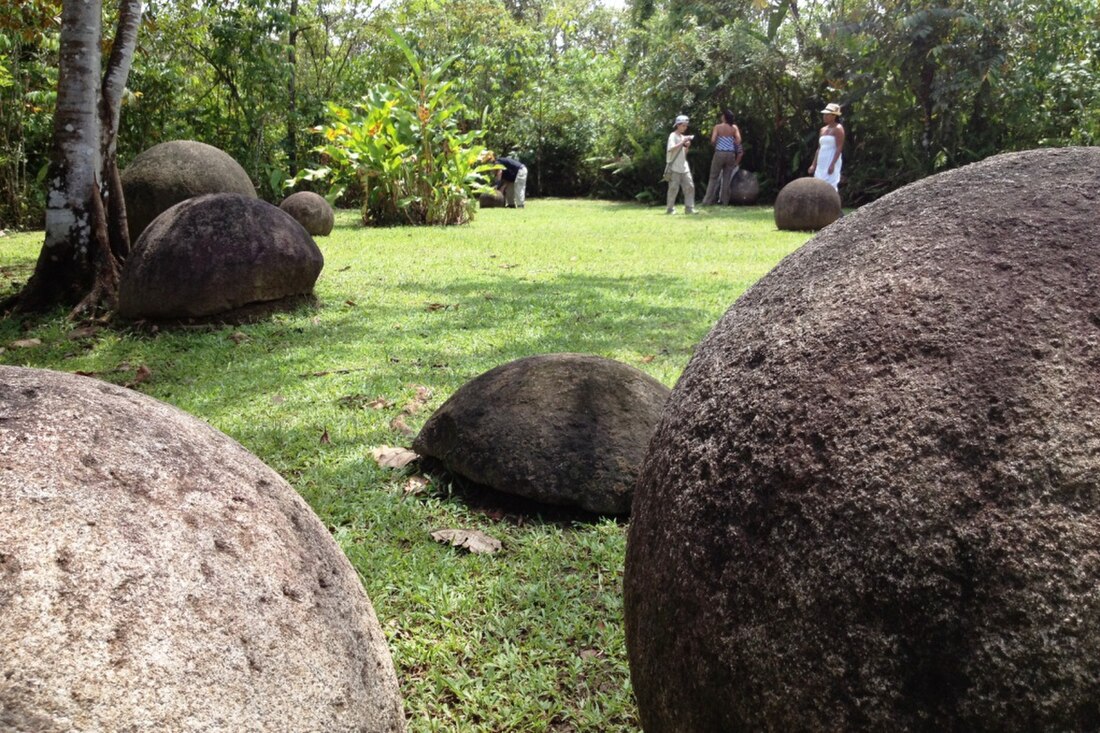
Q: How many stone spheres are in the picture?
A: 9